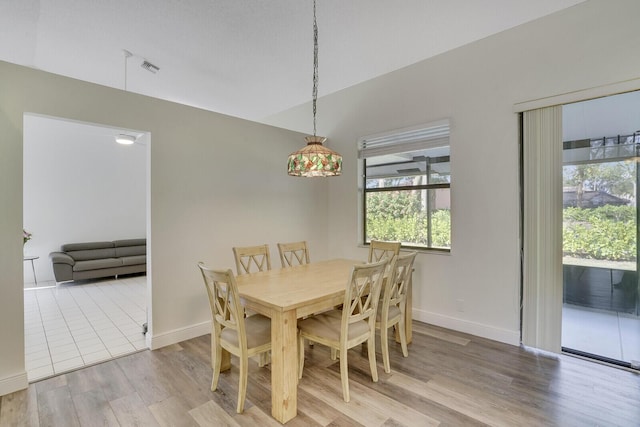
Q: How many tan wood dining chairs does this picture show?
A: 6